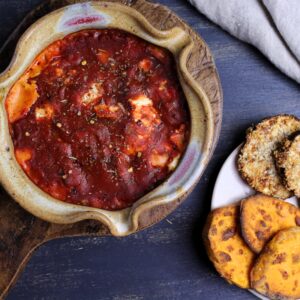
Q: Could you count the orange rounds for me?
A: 3